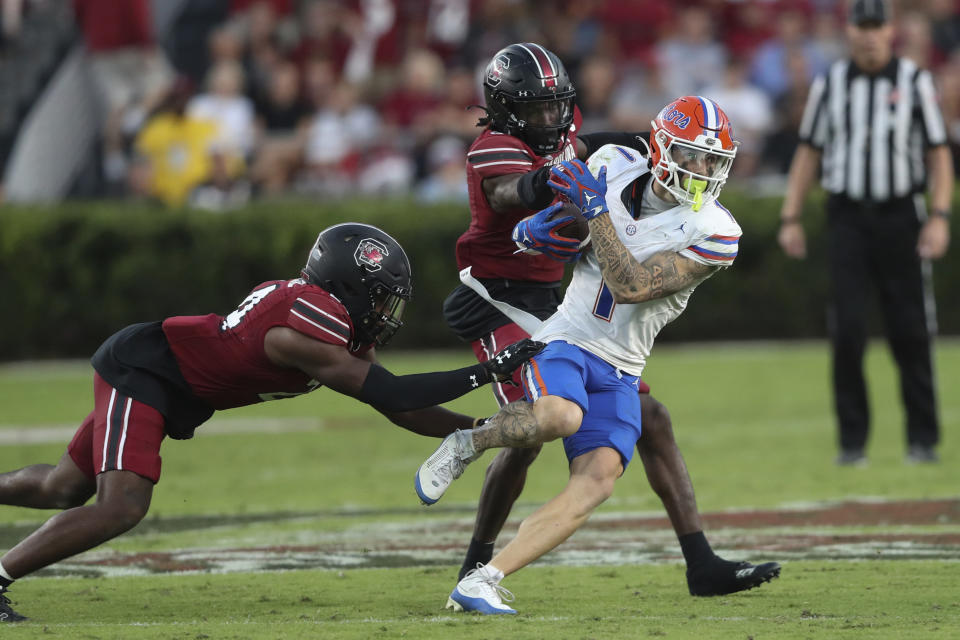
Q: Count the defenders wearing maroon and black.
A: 2